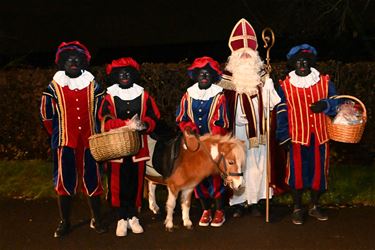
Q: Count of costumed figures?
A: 5